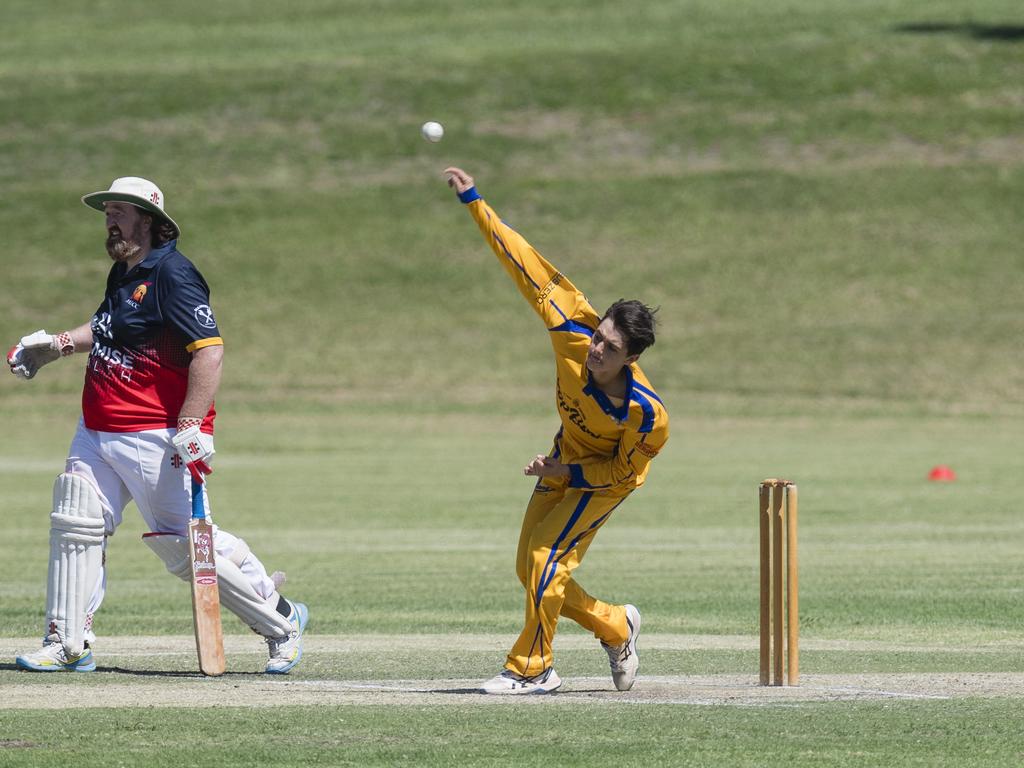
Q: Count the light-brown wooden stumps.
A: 3